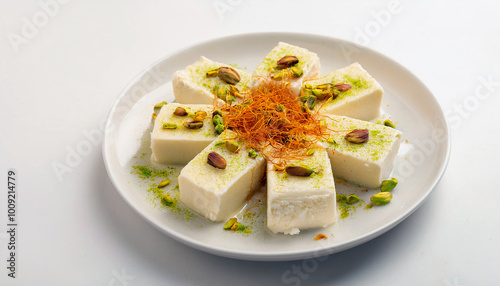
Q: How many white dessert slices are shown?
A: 7